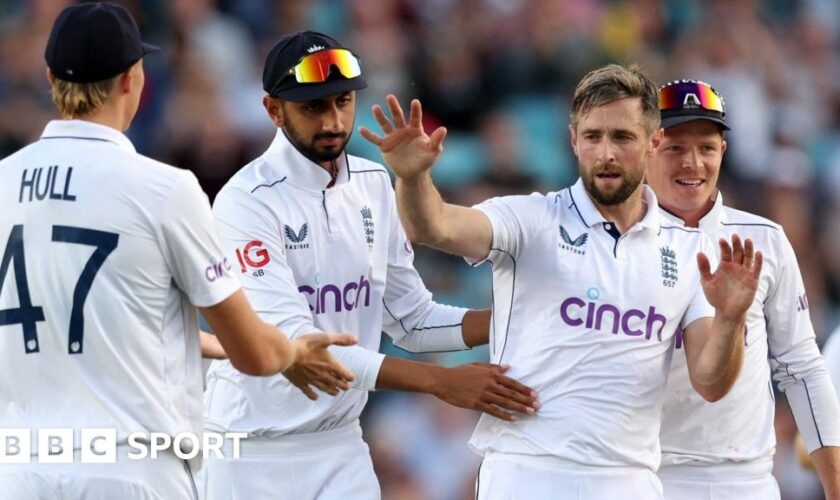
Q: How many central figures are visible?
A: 4